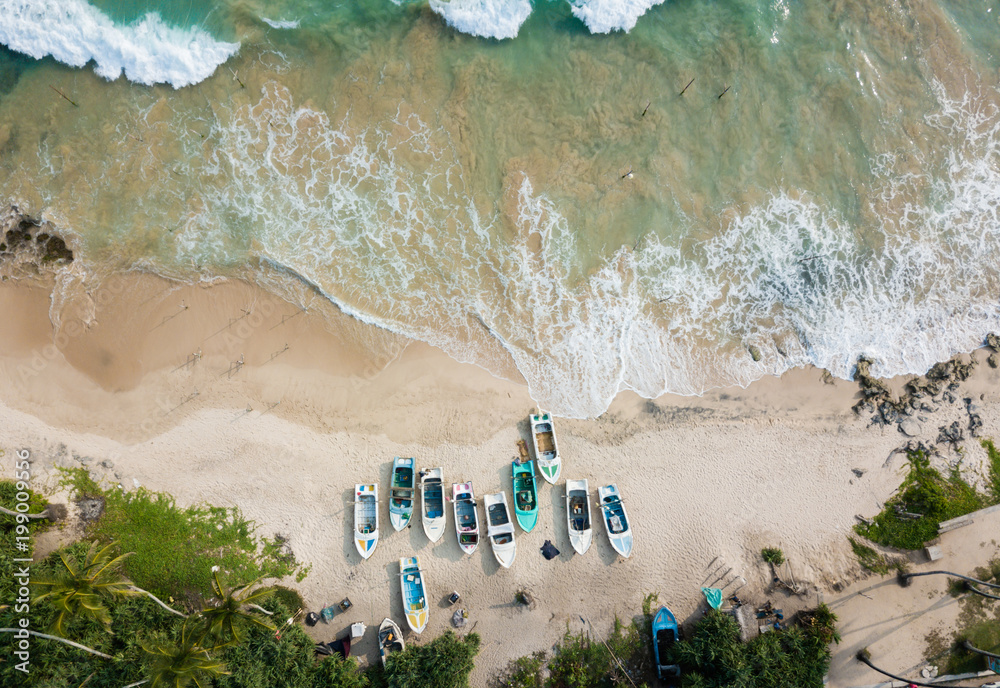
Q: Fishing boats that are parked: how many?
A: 12